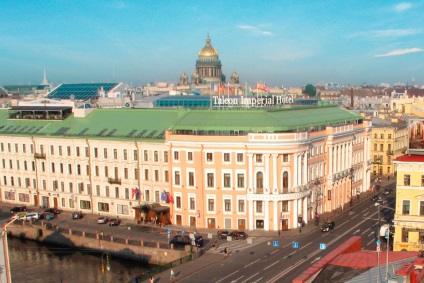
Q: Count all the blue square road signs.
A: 3